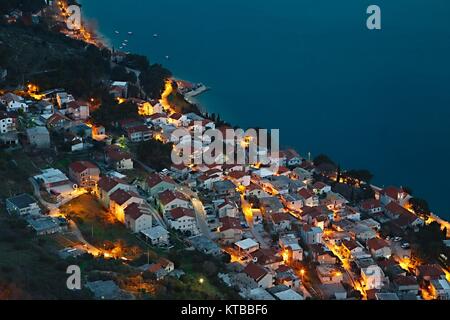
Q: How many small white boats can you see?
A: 7